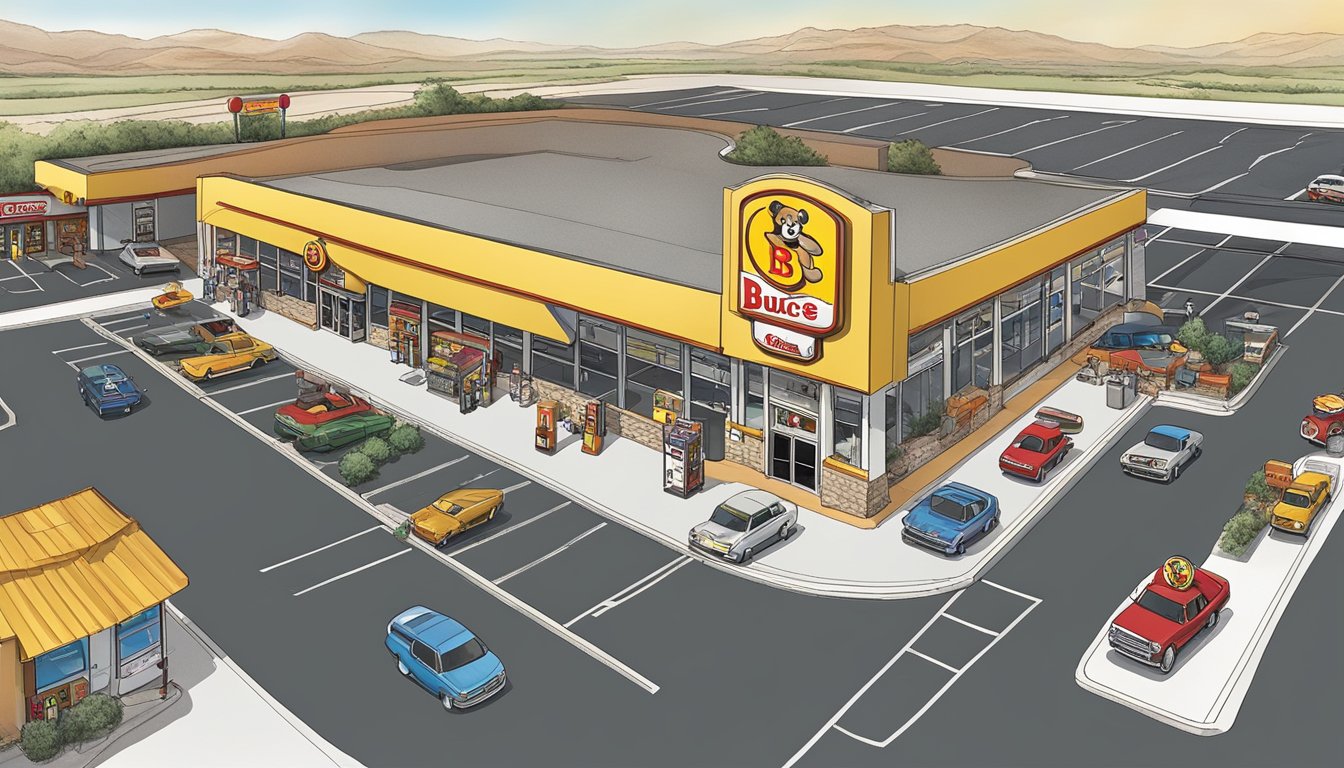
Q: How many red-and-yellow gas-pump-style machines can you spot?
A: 2